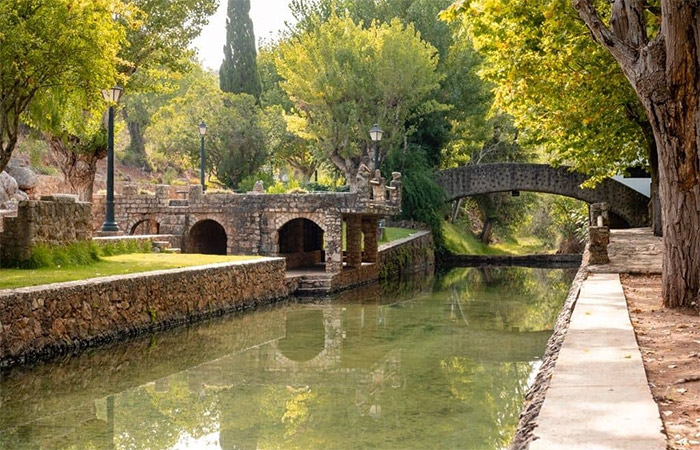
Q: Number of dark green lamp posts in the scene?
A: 3